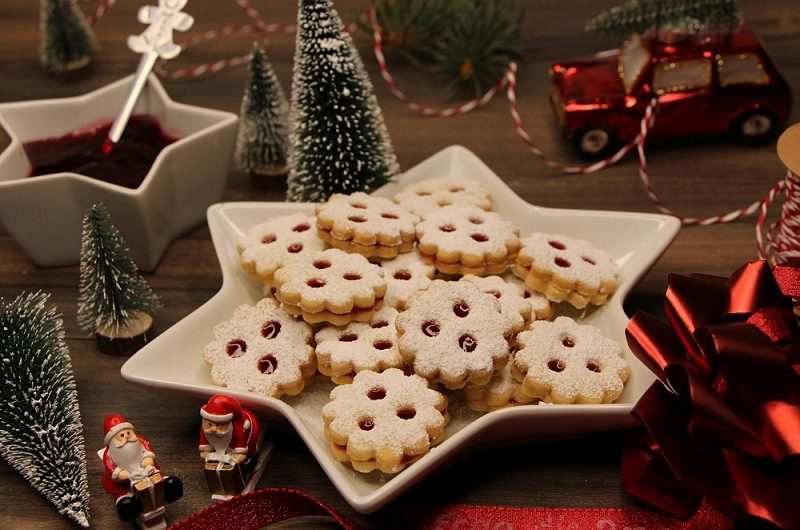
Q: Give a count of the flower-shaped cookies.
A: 15